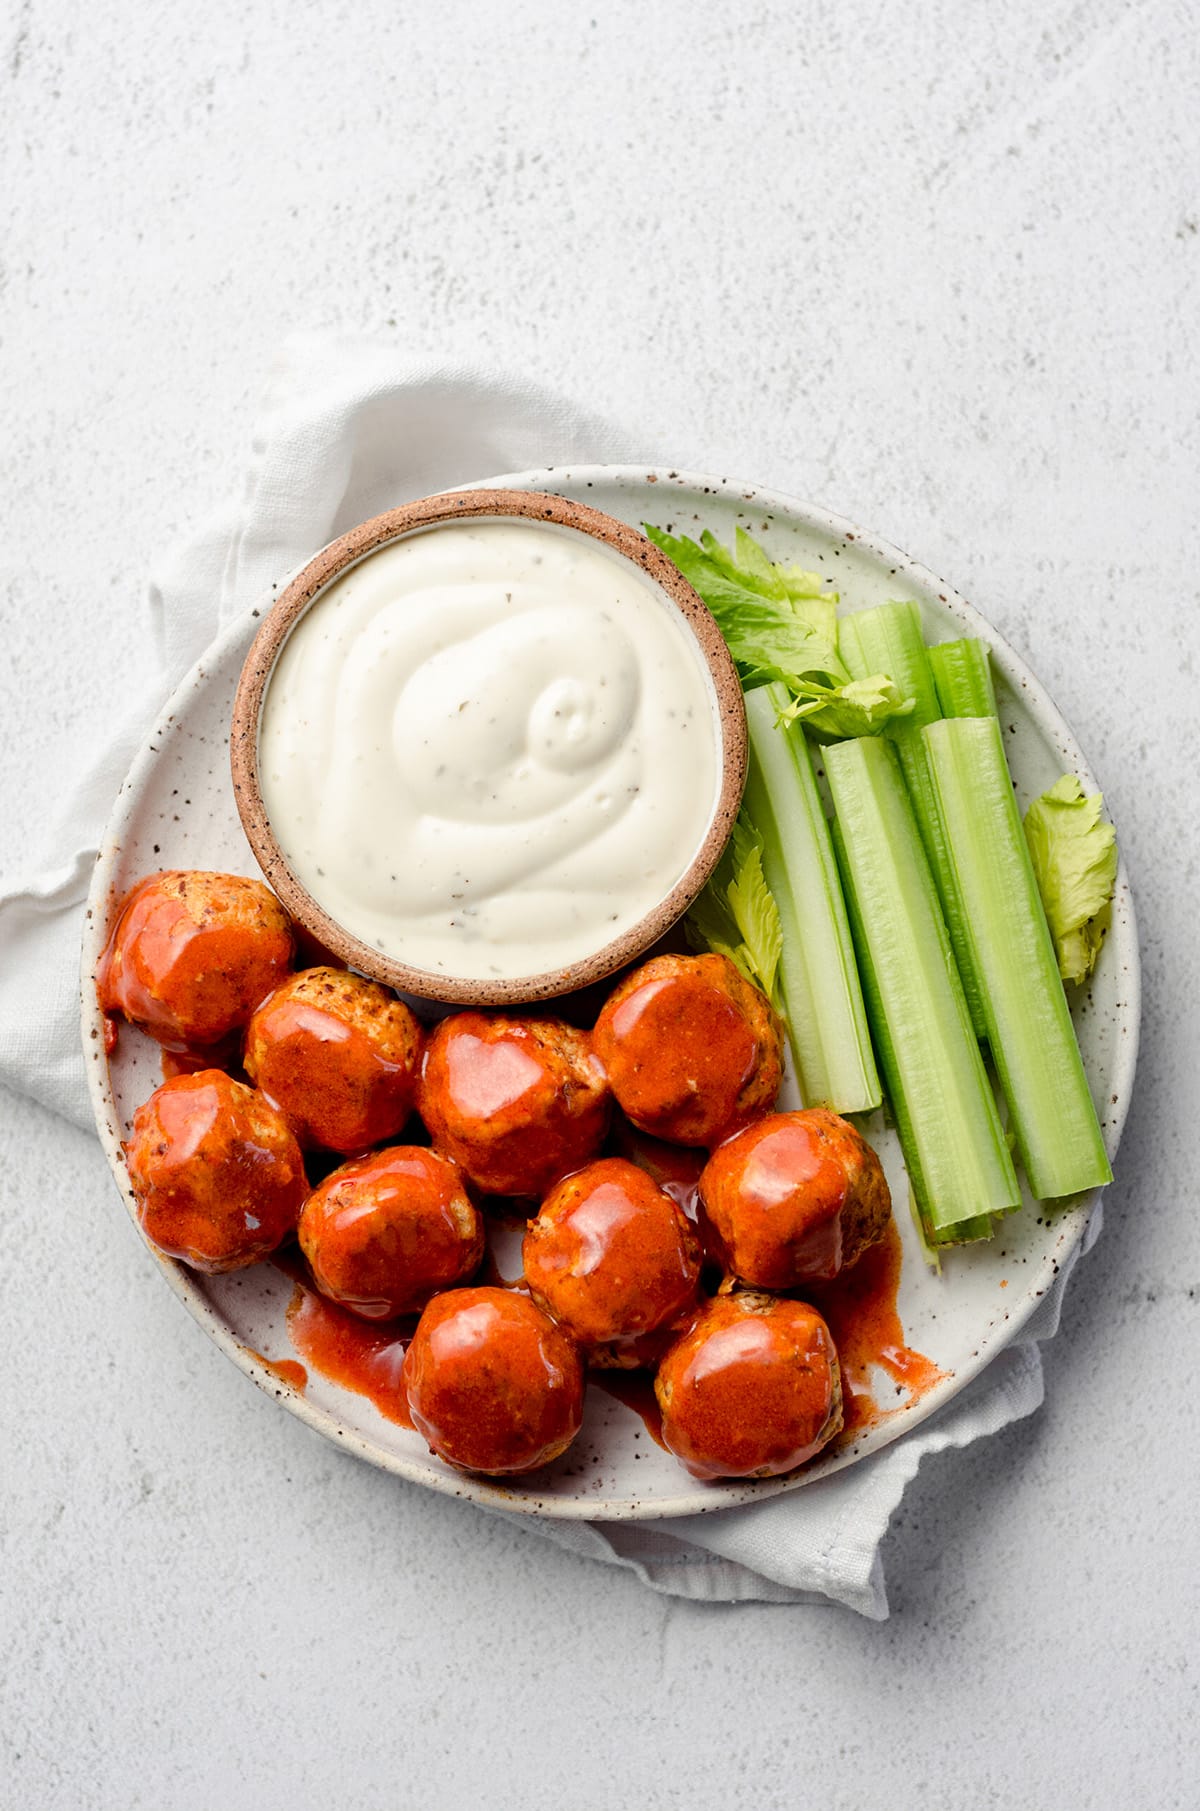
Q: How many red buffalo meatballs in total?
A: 10